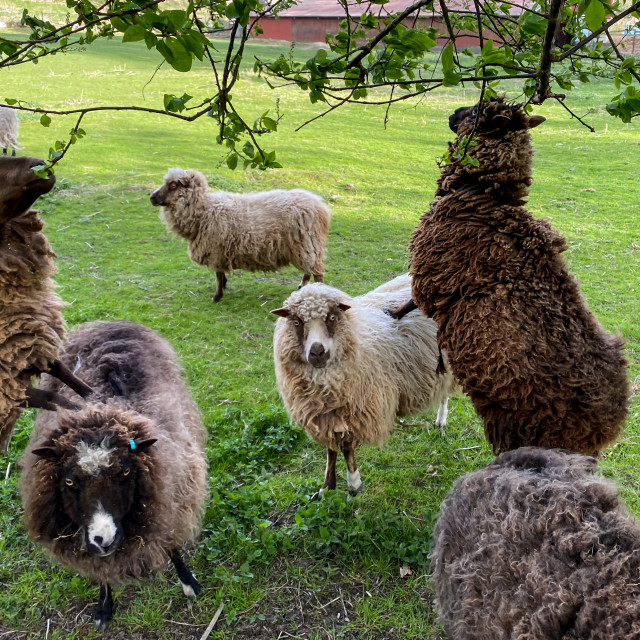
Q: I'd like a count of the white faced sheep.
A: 1